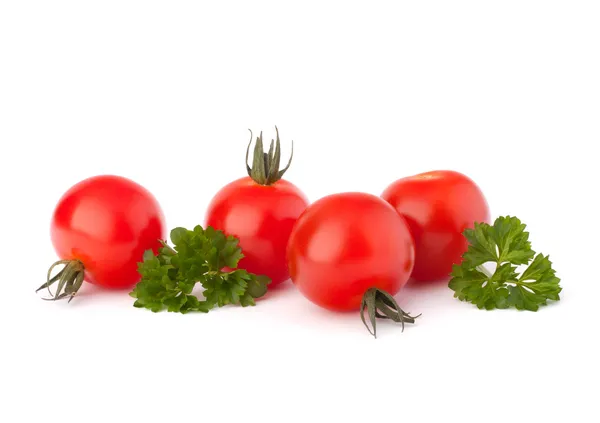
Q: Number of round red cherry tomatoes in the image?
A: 4